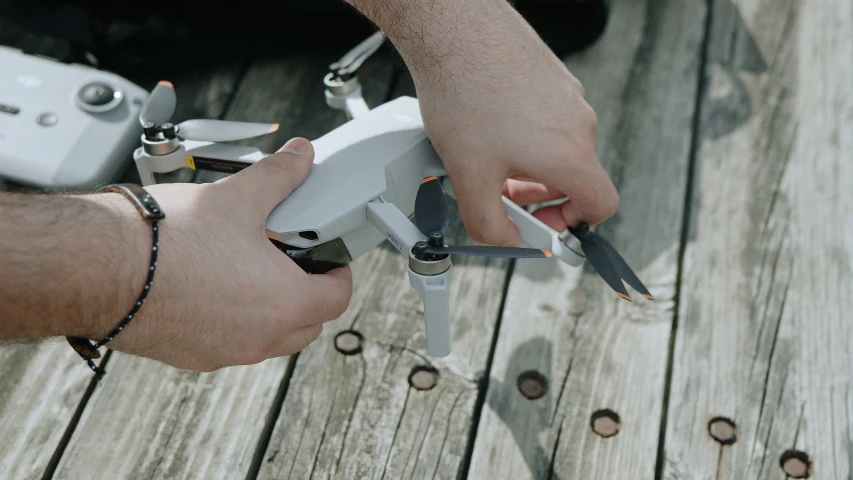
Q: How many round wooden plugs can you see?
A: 6